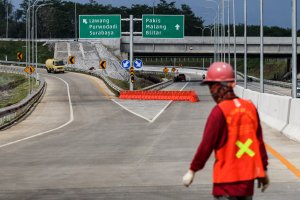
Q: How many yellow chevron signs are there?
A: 3